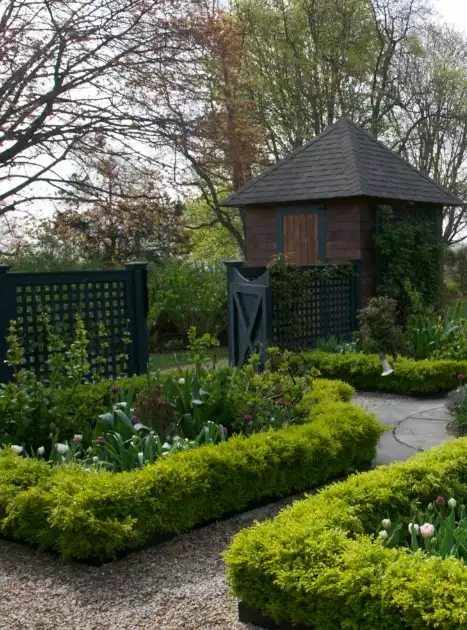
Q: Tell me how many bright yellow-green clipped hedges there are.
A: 3